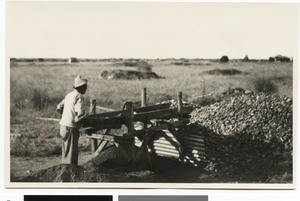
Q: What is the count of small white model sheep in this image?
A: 0